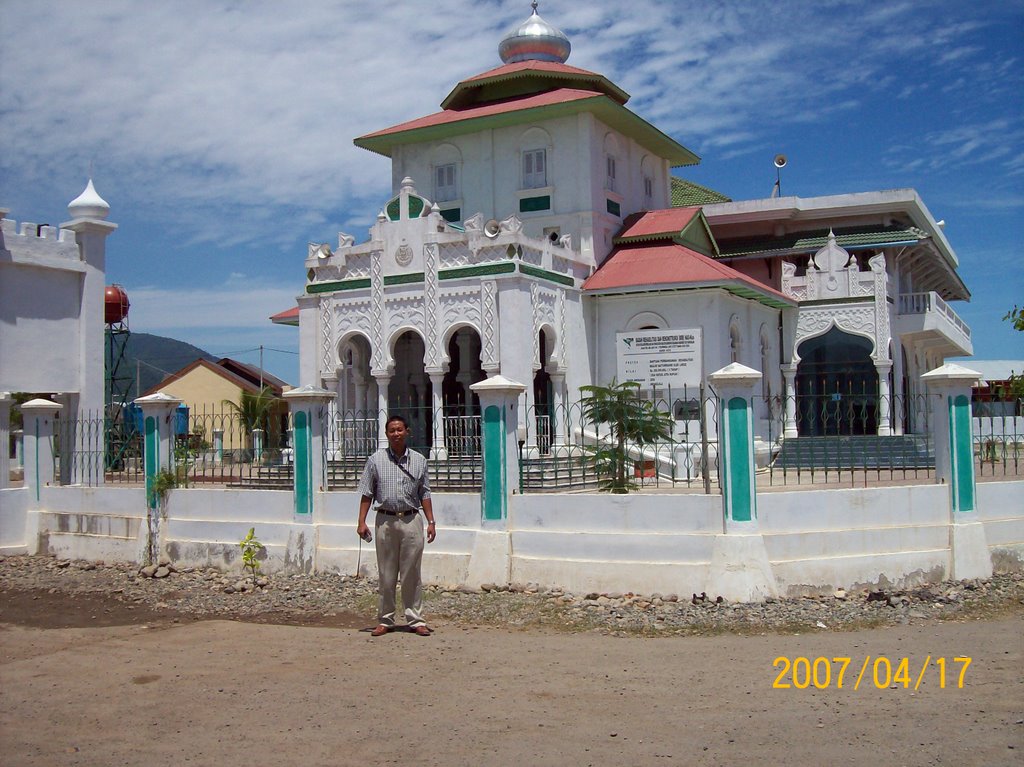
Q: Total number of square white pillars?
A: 6